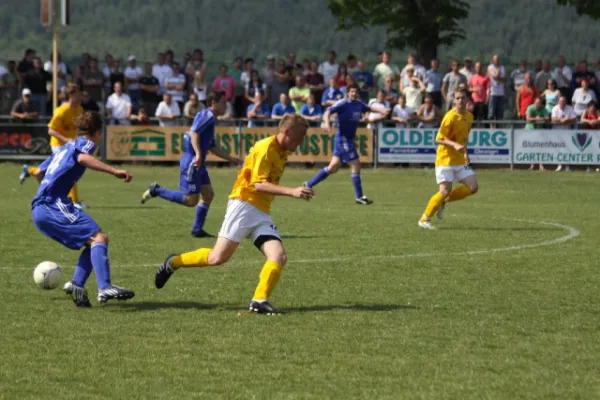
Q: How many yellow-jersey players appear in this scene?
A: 3